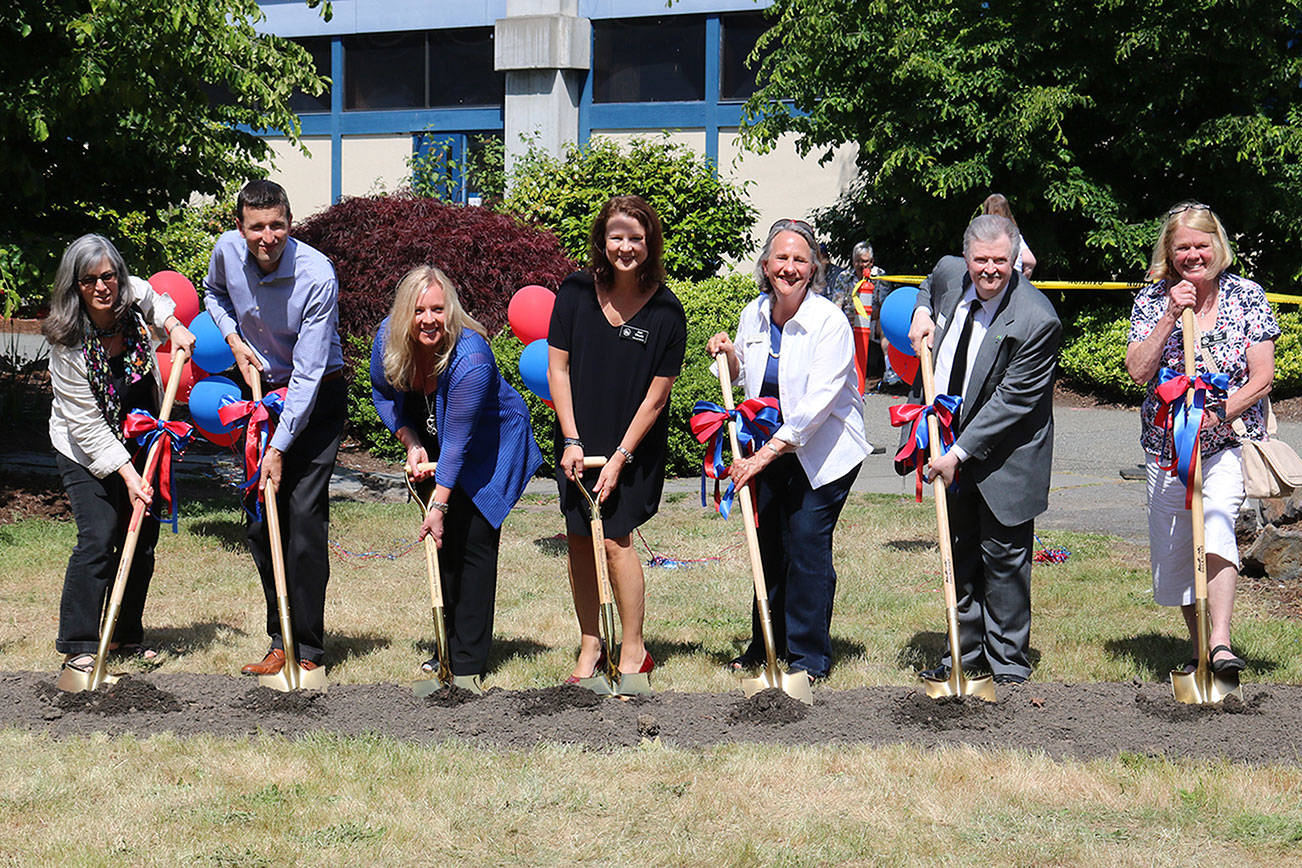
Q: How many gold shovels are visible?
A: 7